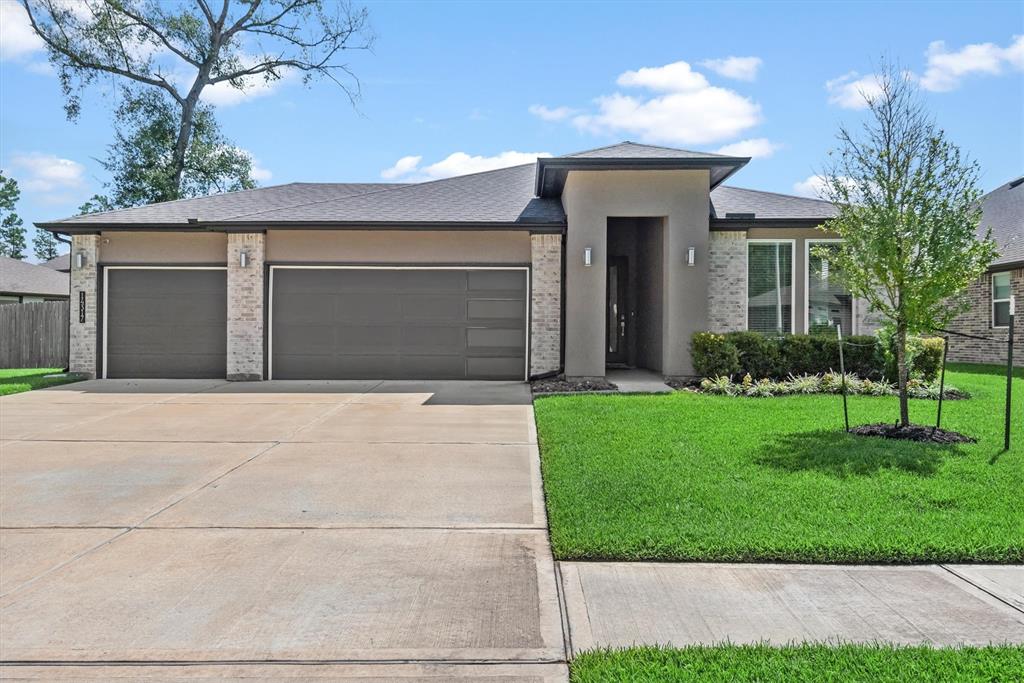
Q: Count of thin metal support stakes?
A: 3